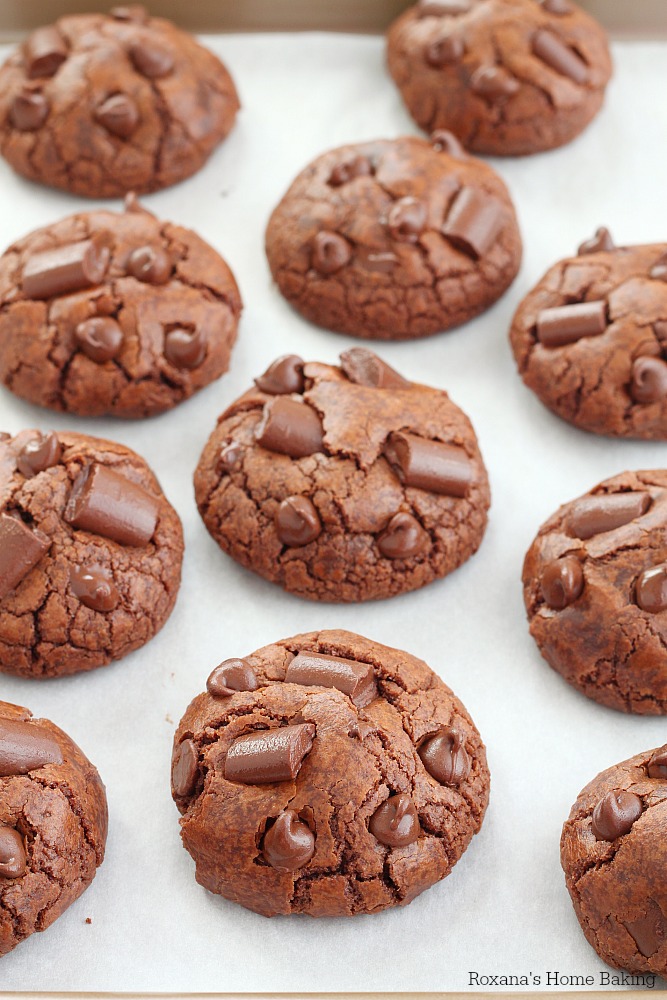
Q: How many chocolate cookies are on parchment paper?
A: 11